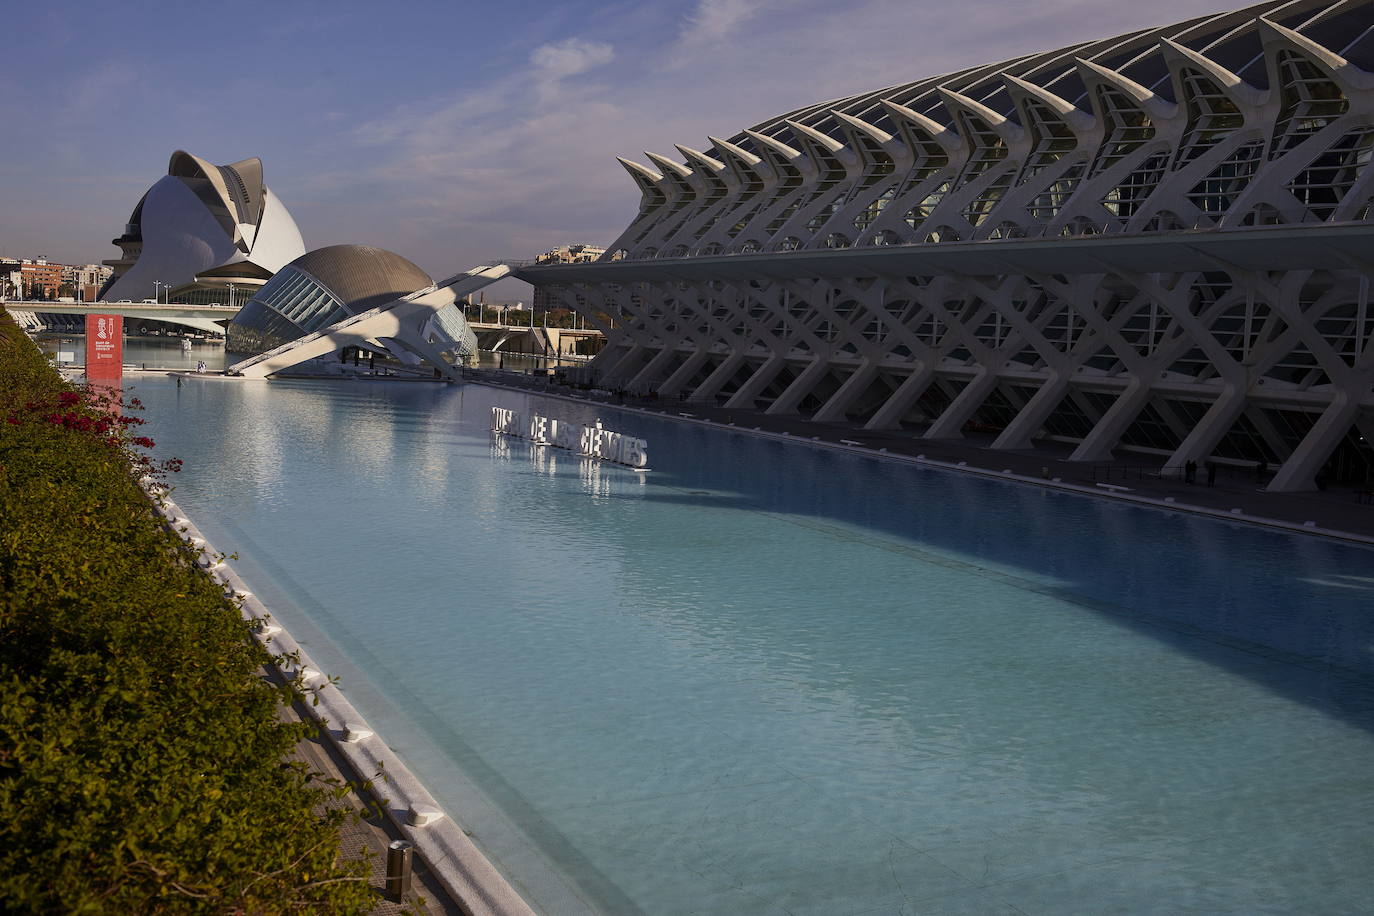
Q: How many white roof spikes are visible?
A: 13